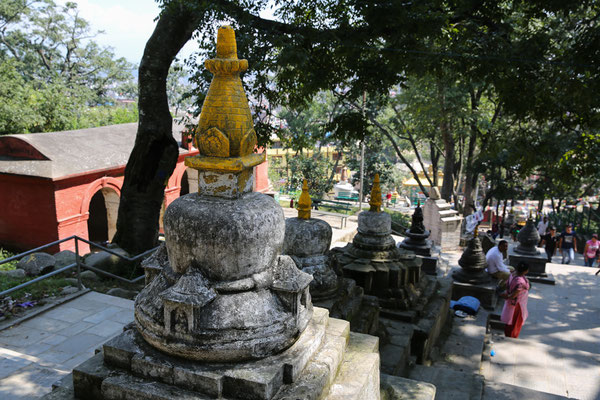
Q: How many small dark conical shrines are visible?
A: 3